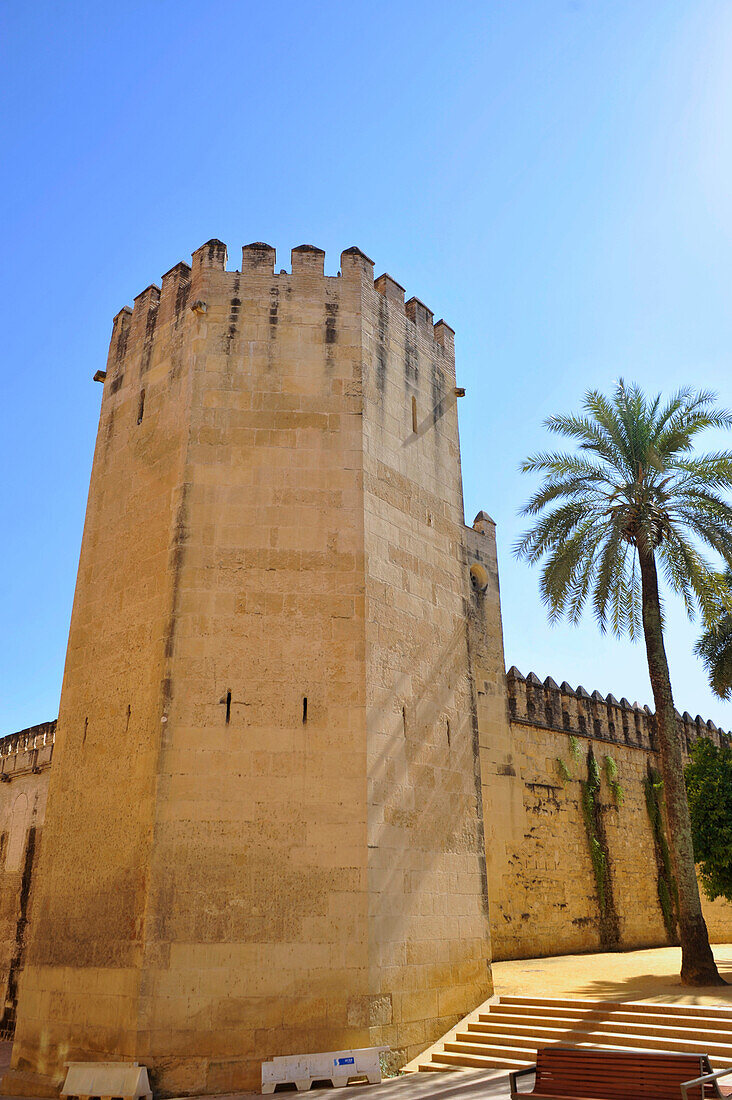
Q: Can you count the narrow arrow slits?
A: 8